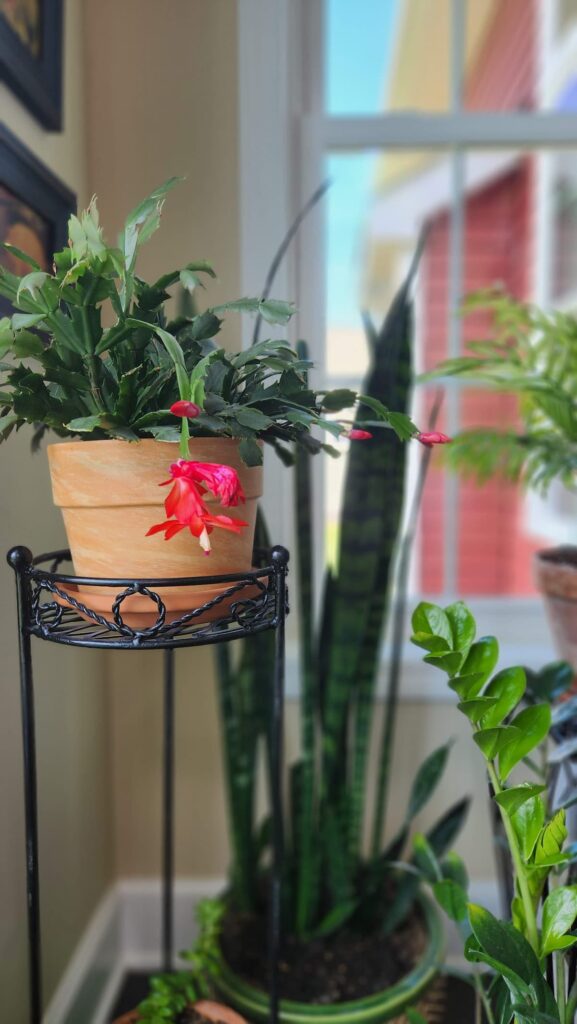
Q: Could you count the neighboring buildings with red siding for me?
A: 1